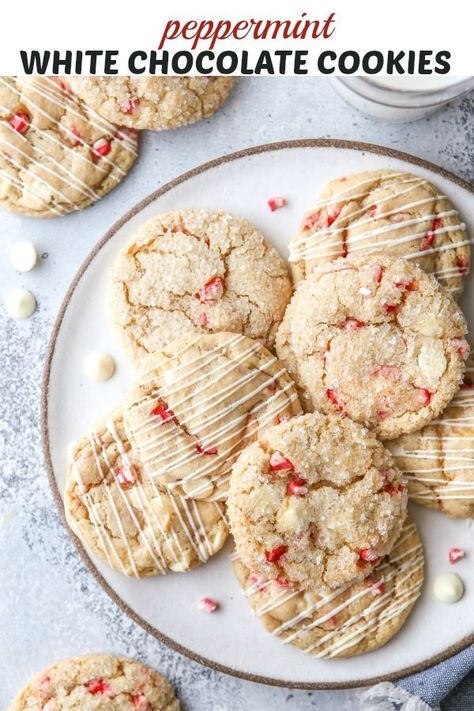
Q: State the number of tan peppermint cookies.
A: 11